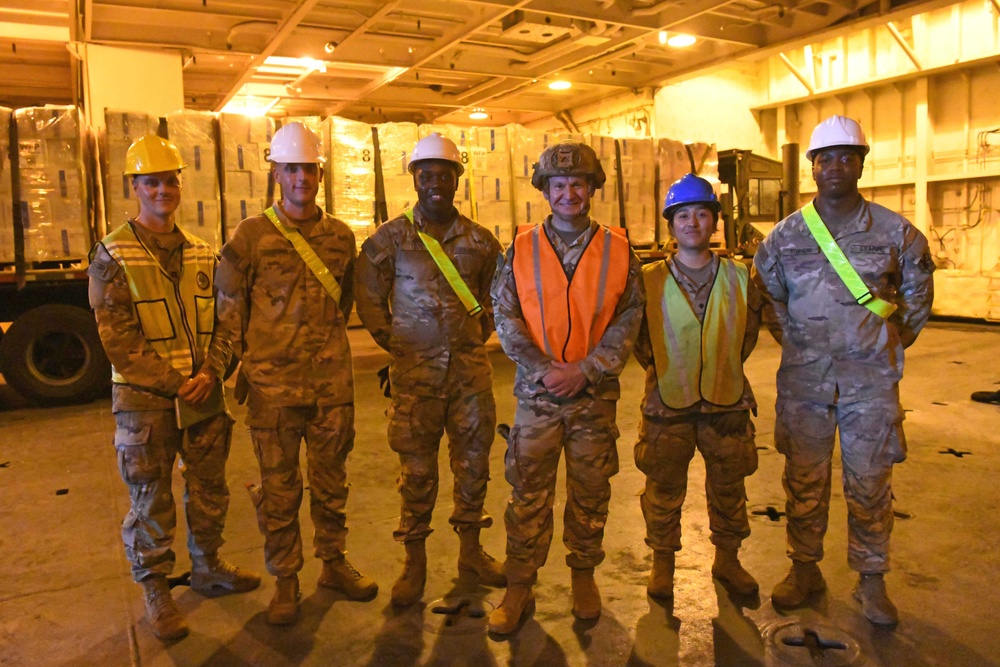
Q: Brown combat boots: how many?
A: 12